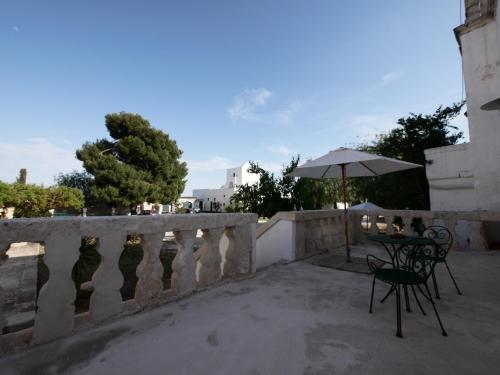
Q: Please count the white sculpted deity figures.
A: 0